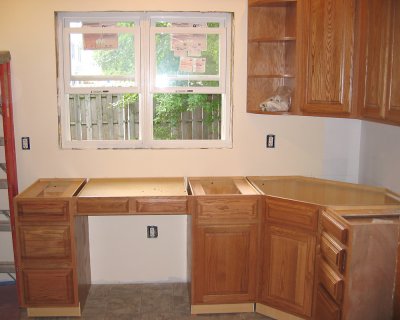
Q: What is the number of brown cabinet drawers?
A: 11